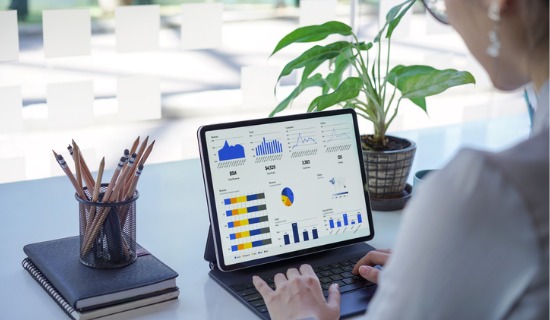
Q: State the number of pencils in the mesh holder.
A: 13